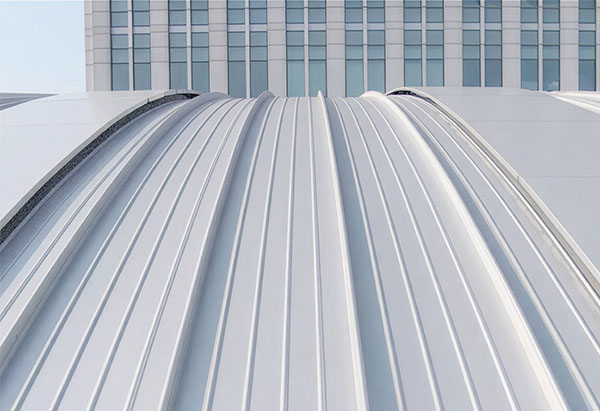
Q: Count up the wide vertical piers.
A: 9